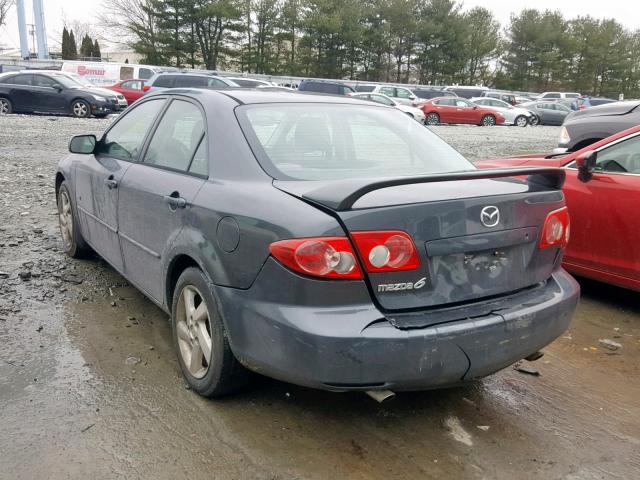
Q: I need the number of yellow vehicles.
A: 0